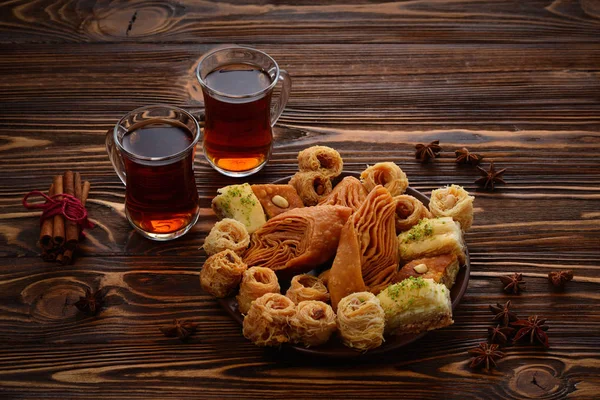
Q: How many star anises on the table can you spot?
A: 11